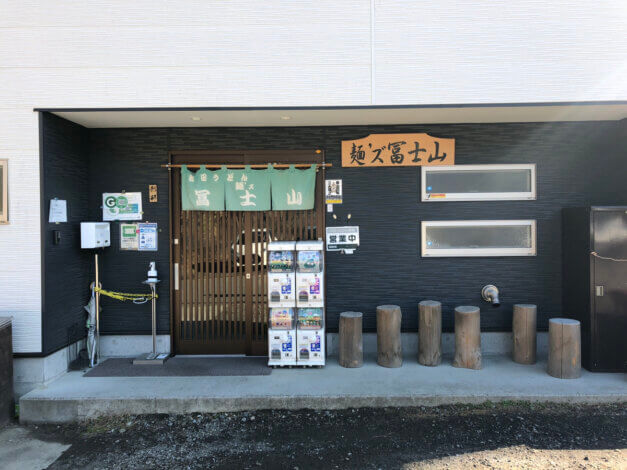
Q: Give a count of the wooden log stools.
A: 6